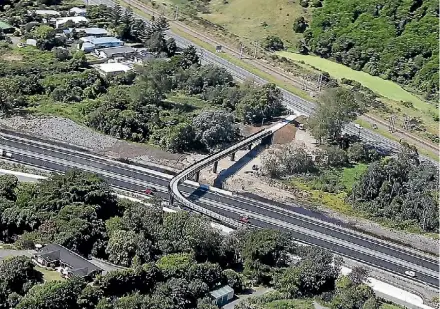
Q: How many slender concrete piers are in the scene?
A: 5